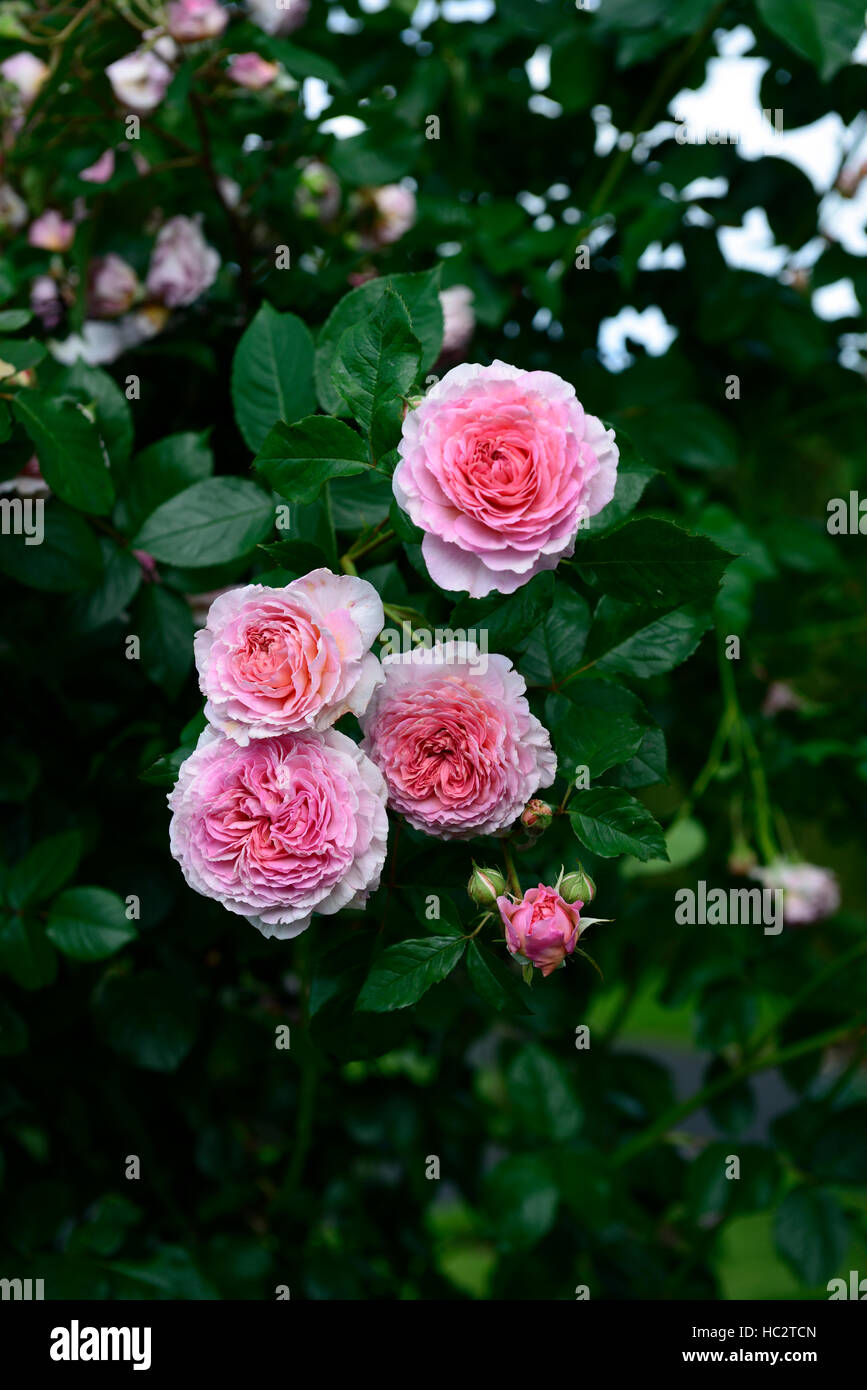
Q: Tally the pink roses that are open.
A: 4